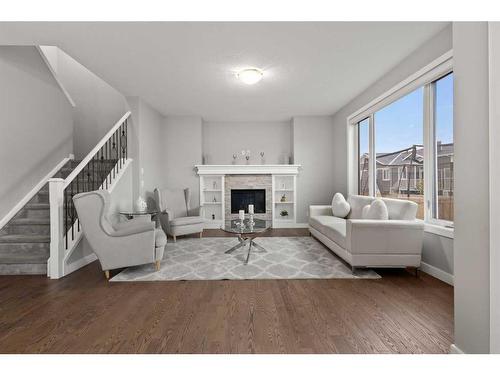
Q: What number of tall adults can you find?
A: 0